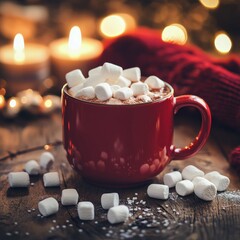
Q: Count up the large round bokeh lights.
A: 4